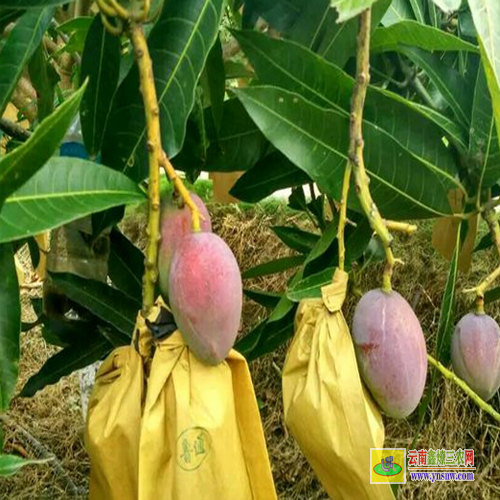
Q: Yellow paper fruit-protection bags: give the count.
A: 3